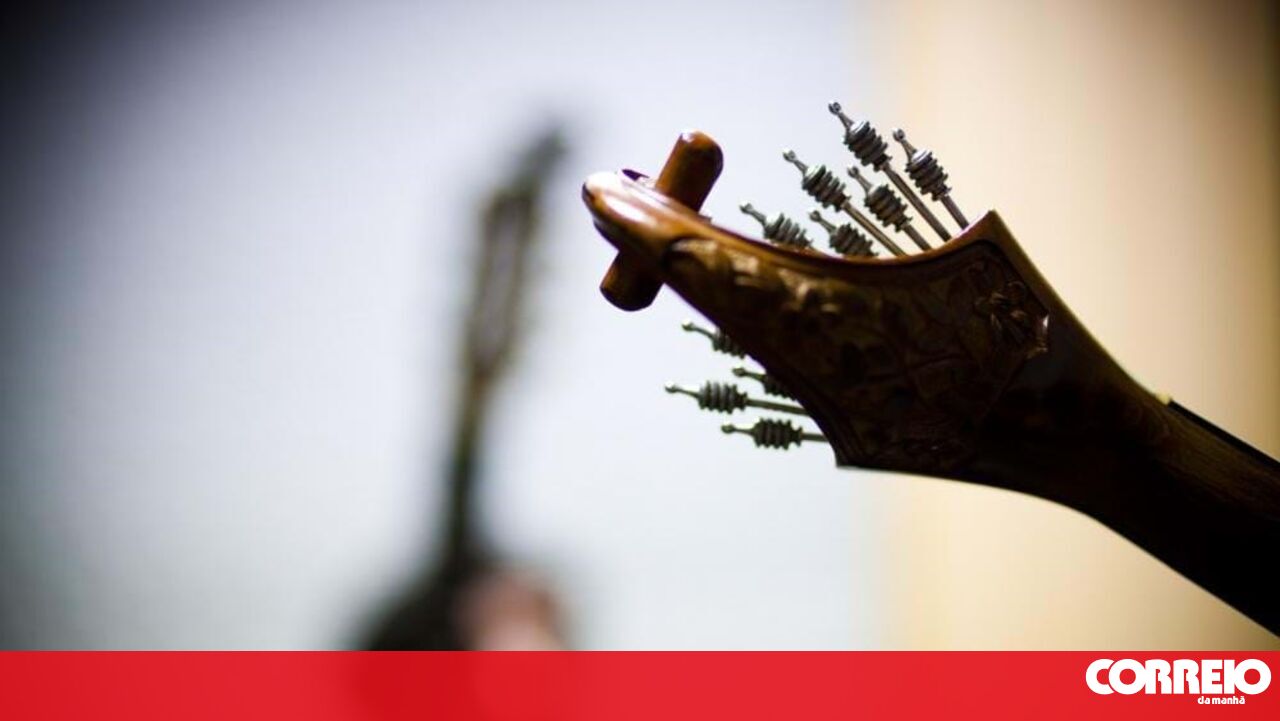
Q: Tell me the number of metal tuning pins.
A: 10